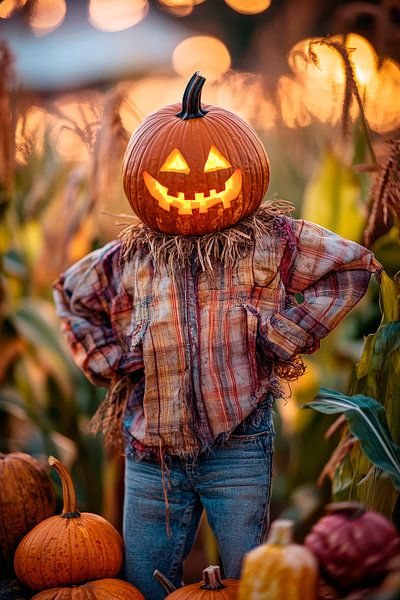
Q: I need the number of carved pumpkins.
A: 1